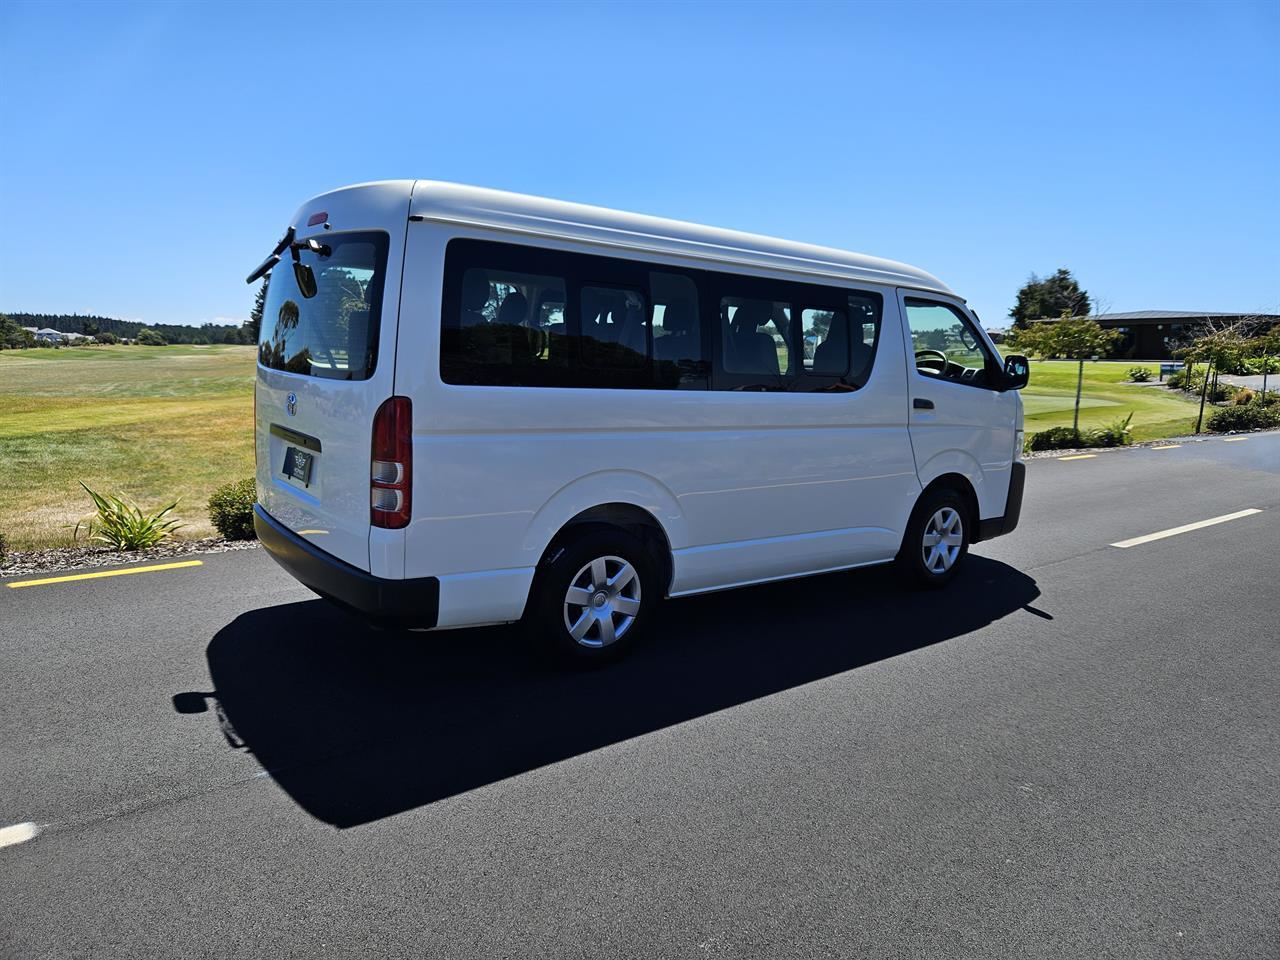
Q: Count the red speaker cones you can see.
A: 0